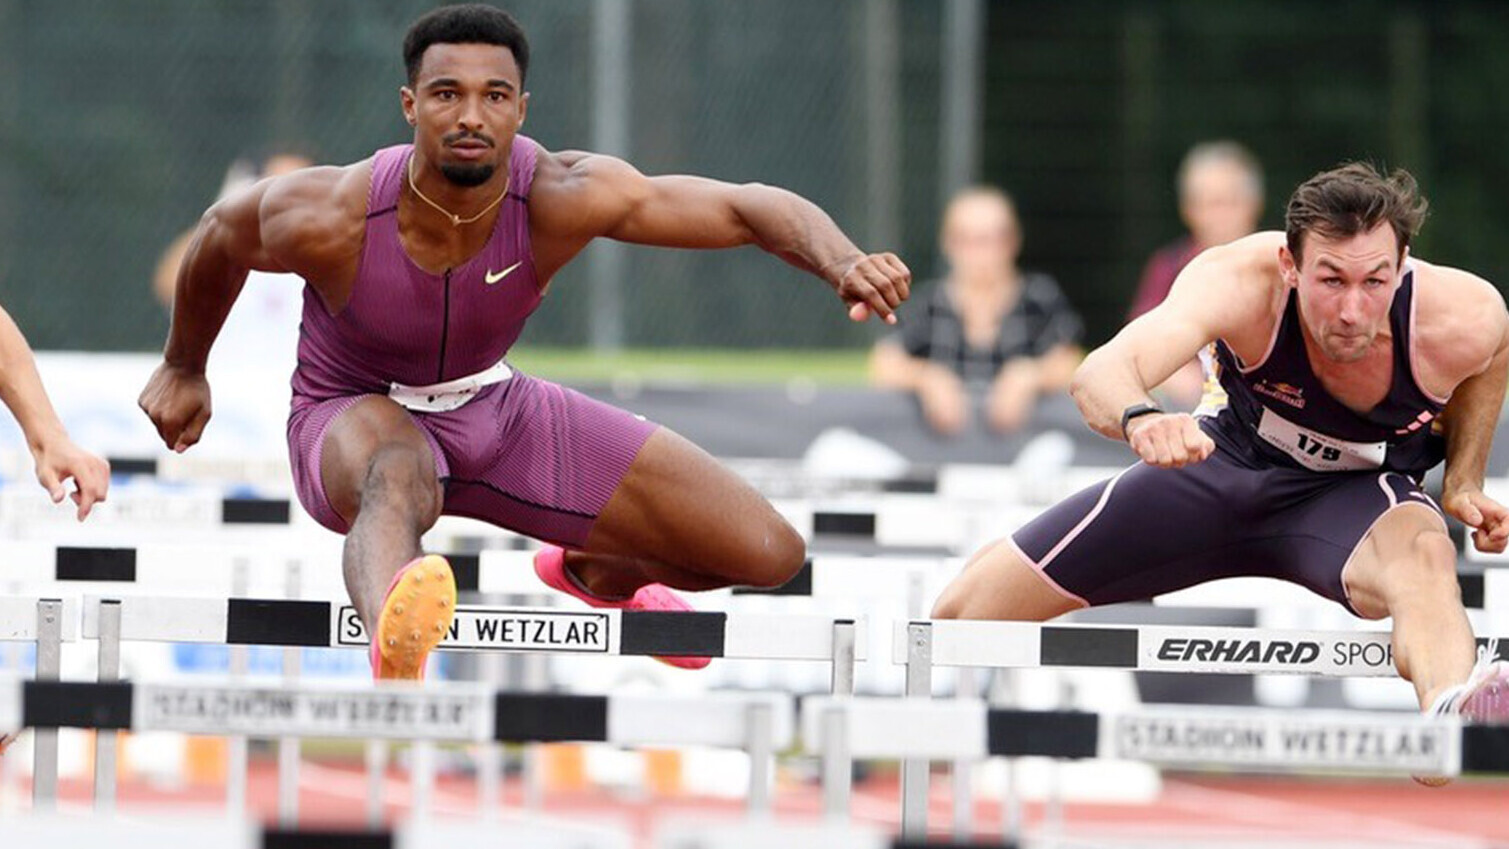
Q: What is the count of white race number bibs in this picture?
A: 2